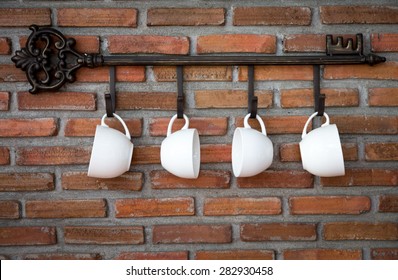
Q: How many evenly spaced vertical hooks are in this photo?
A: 4